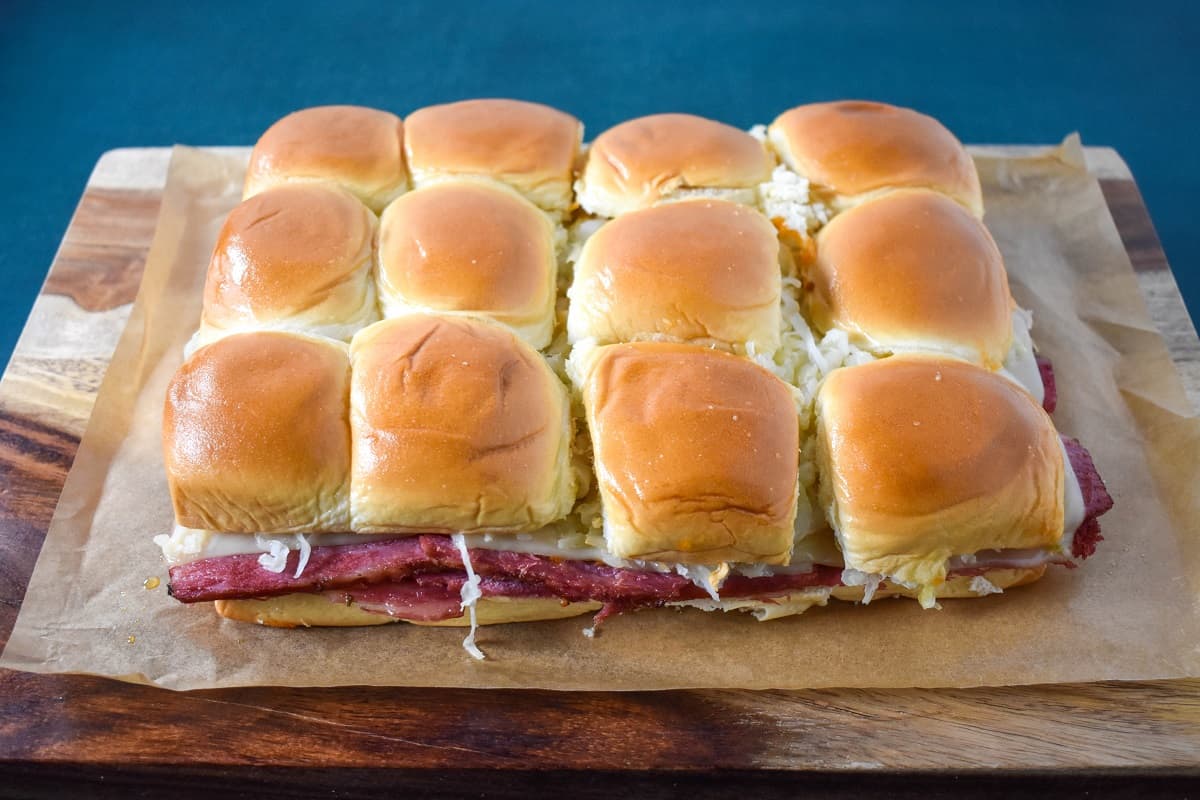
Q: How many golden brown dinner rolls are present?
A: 12